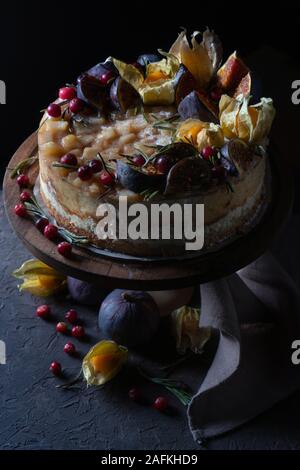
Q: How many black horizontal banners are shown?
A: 1